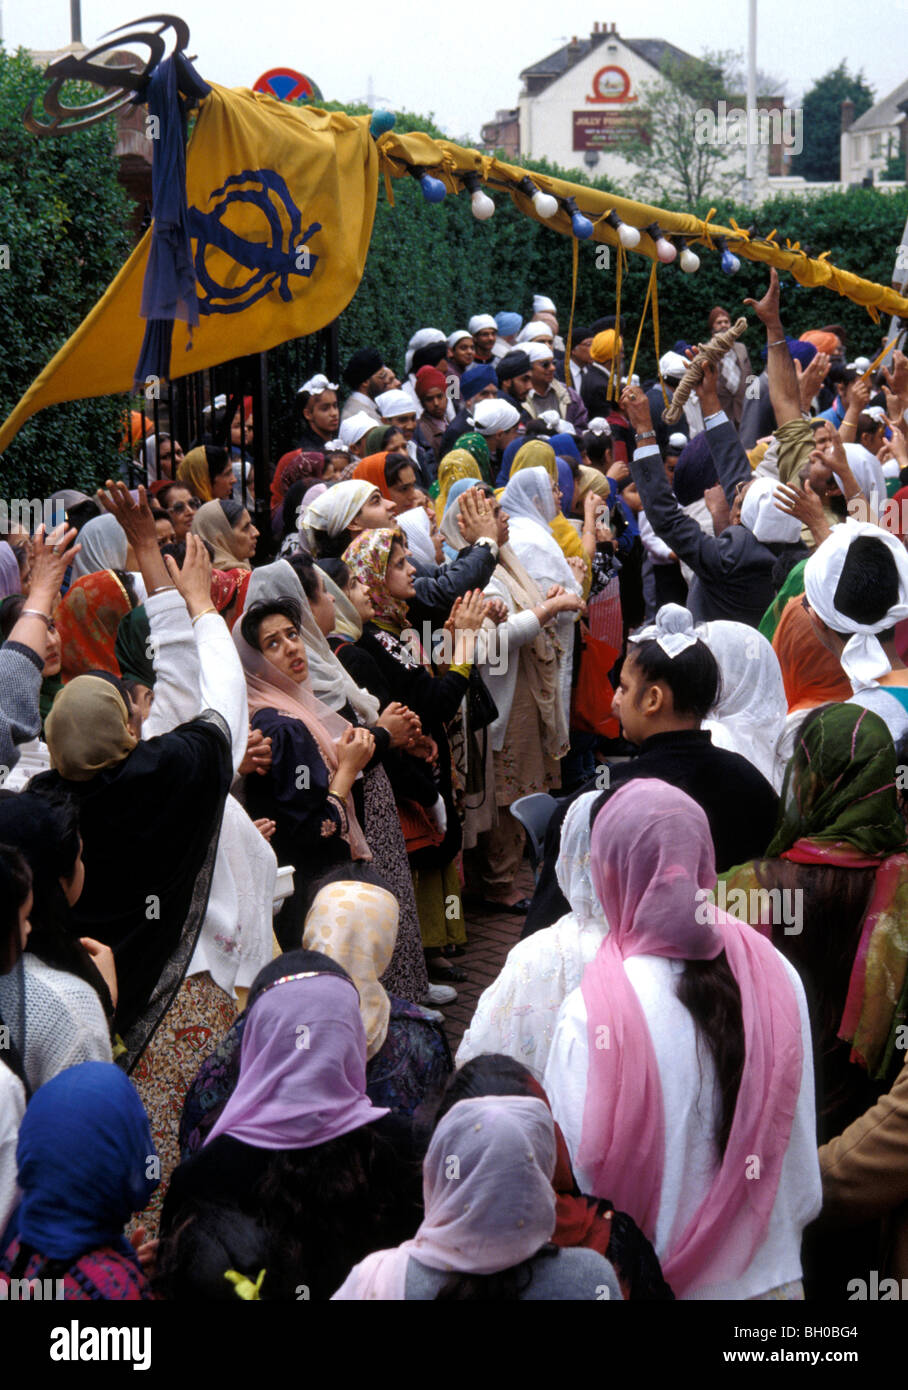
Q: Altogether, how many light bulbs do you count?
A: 9